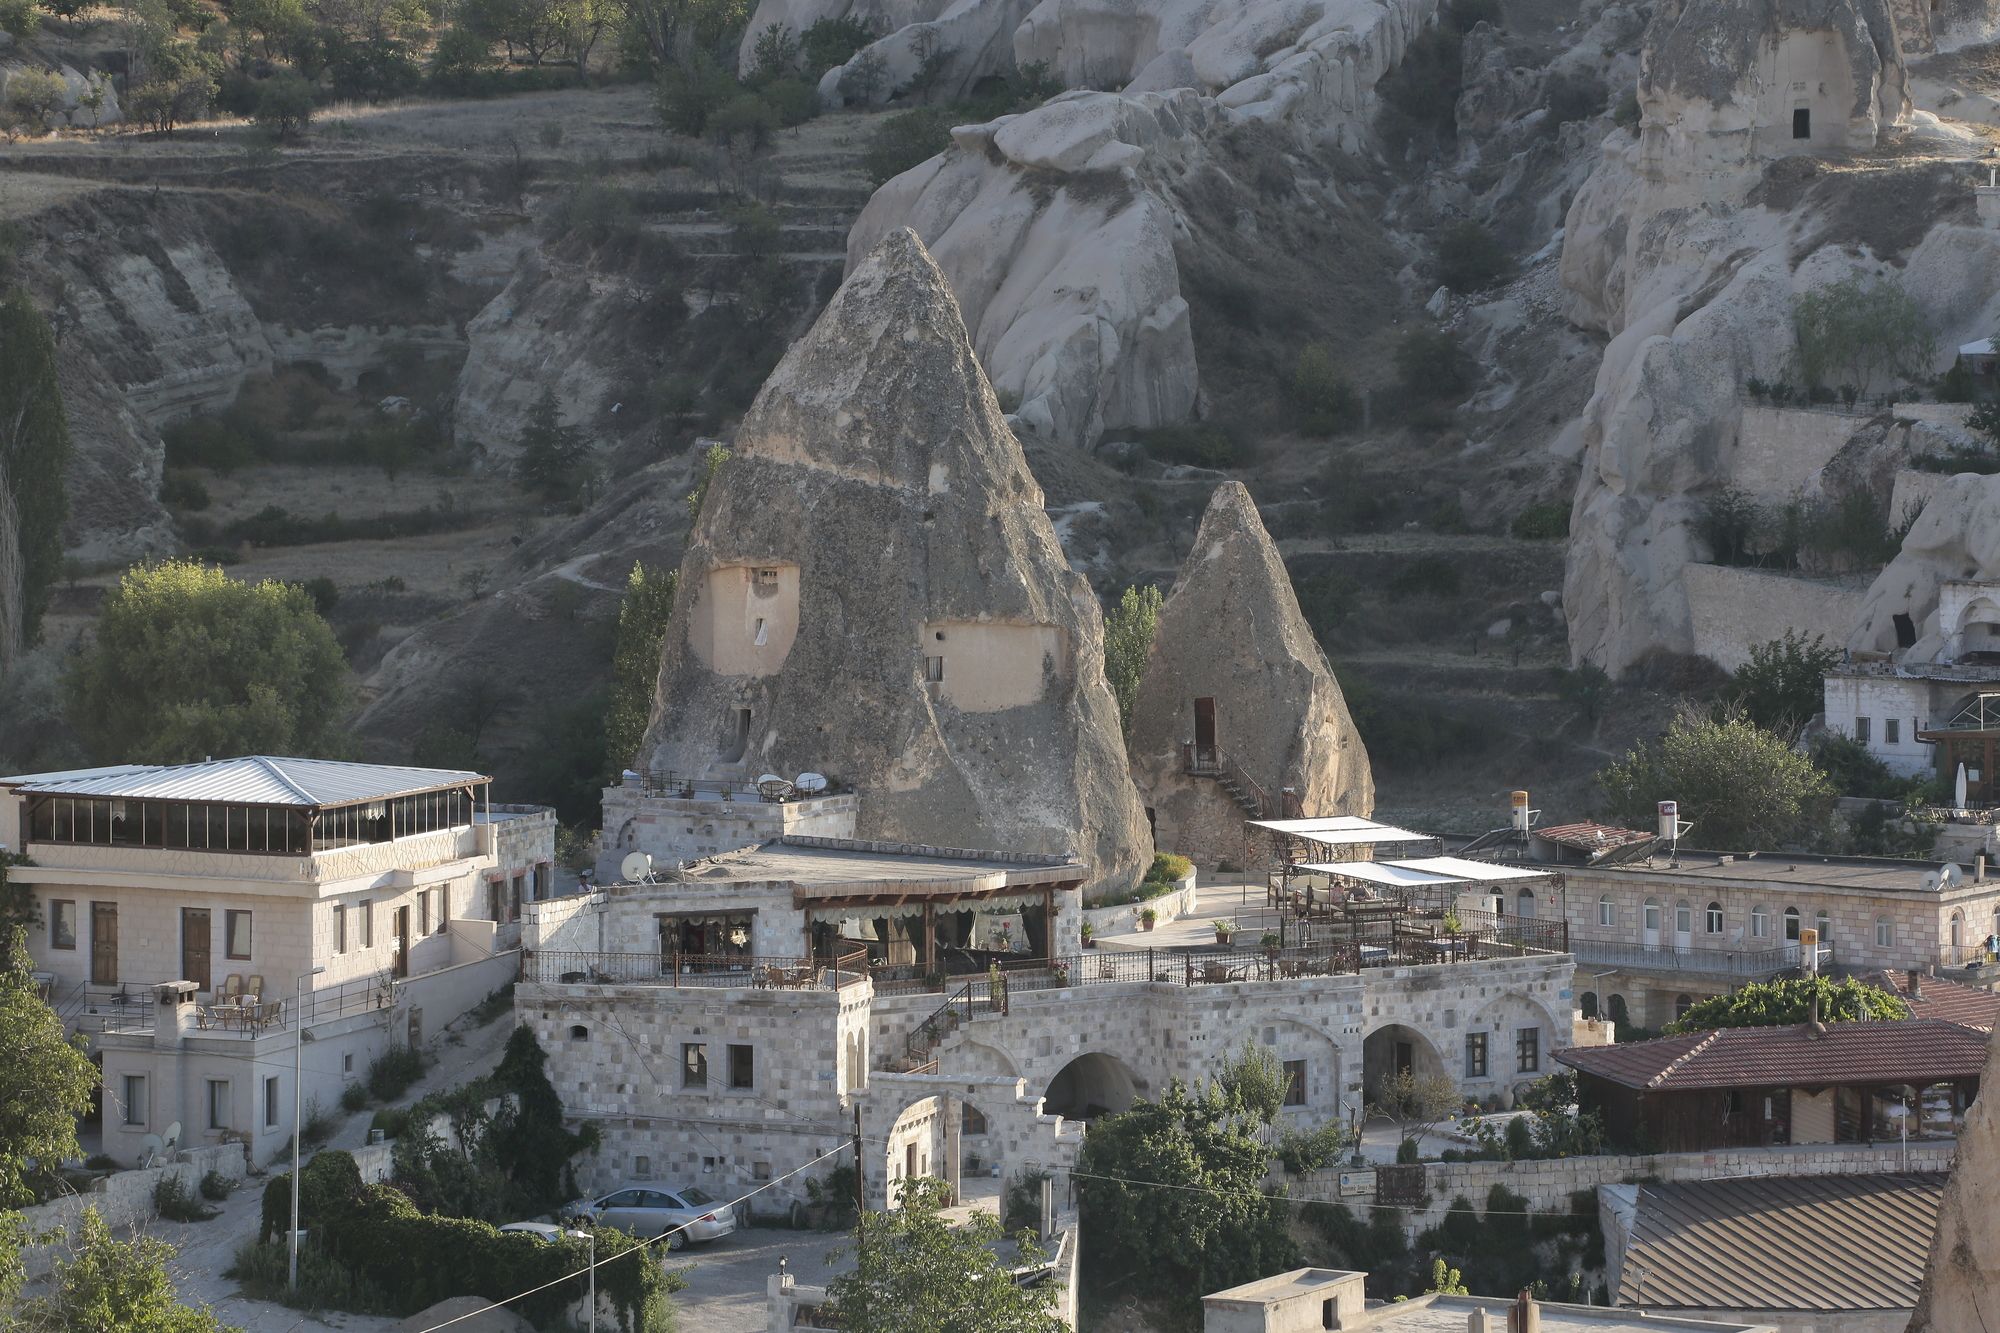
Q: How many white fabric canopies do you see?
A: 2